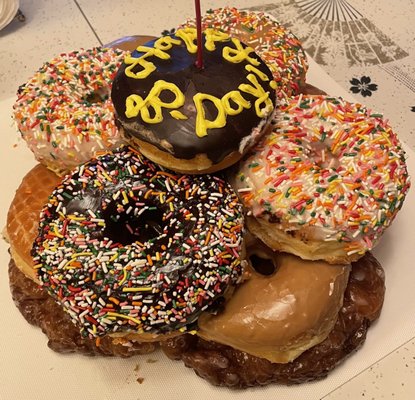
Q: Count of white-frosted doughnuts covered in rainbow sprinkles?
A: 2